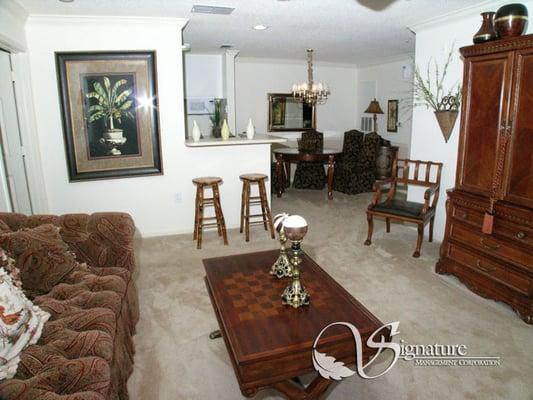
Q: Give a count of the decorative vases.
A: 5